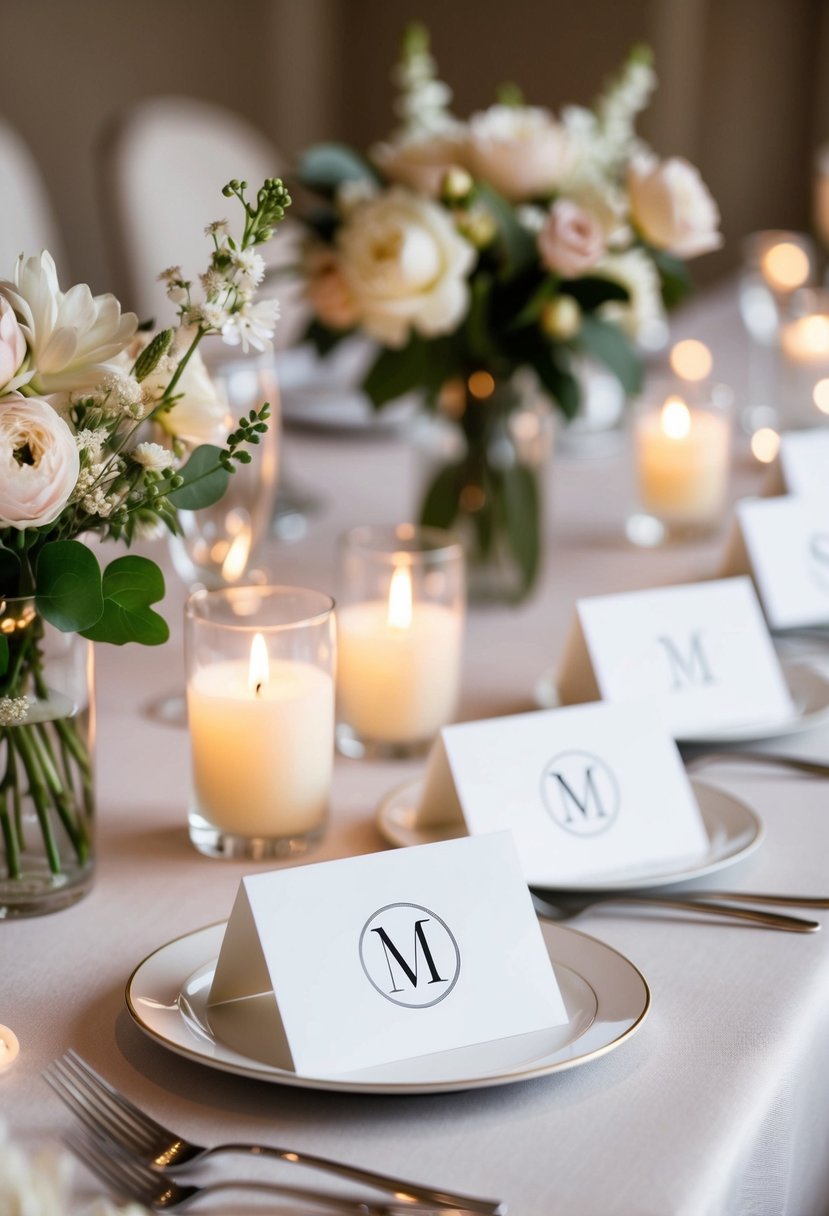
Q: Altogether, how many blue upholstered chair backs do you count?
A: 0